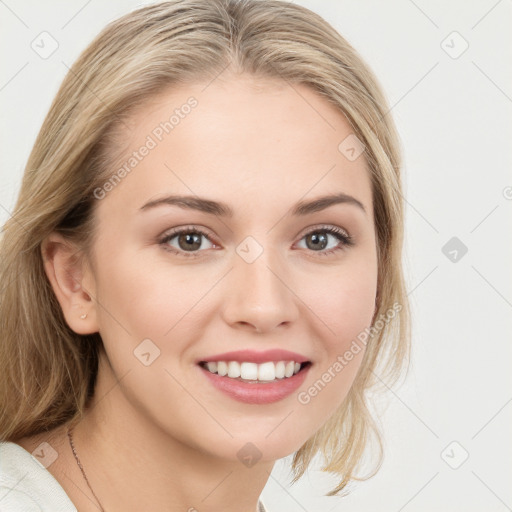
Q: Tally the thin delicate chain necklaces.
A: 1